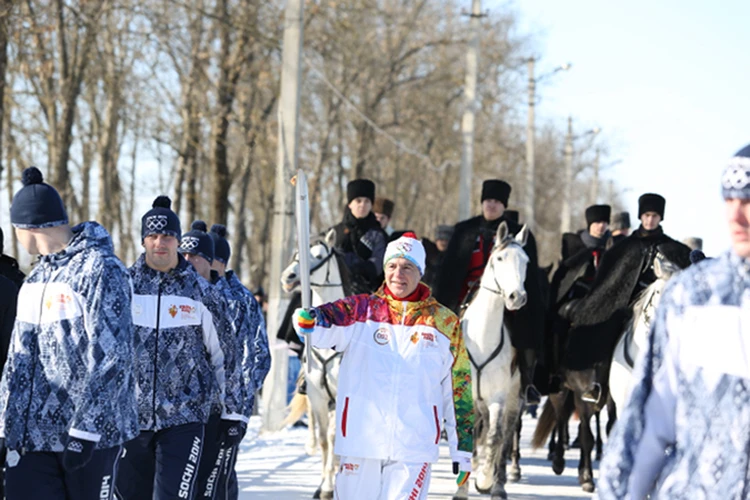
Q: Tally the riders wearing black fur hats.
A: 4